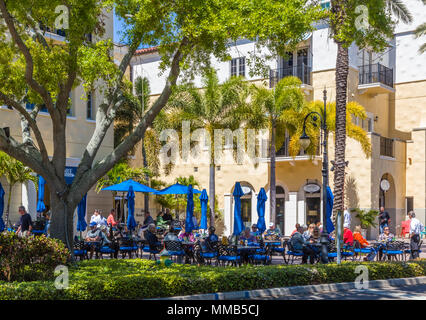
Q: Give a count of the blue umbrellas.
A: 11